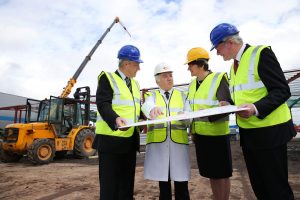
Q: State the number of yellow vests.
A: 4